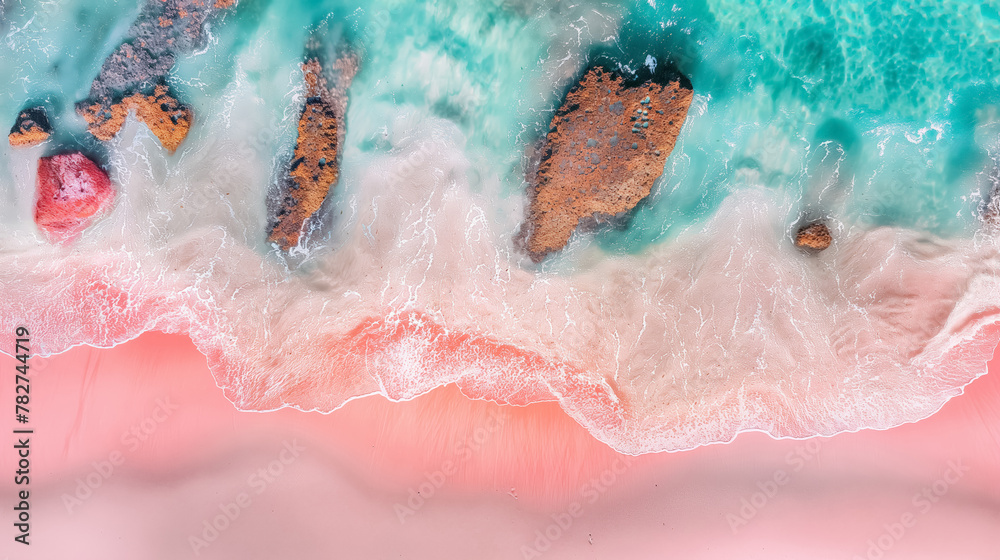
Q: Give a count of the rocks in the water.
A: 6